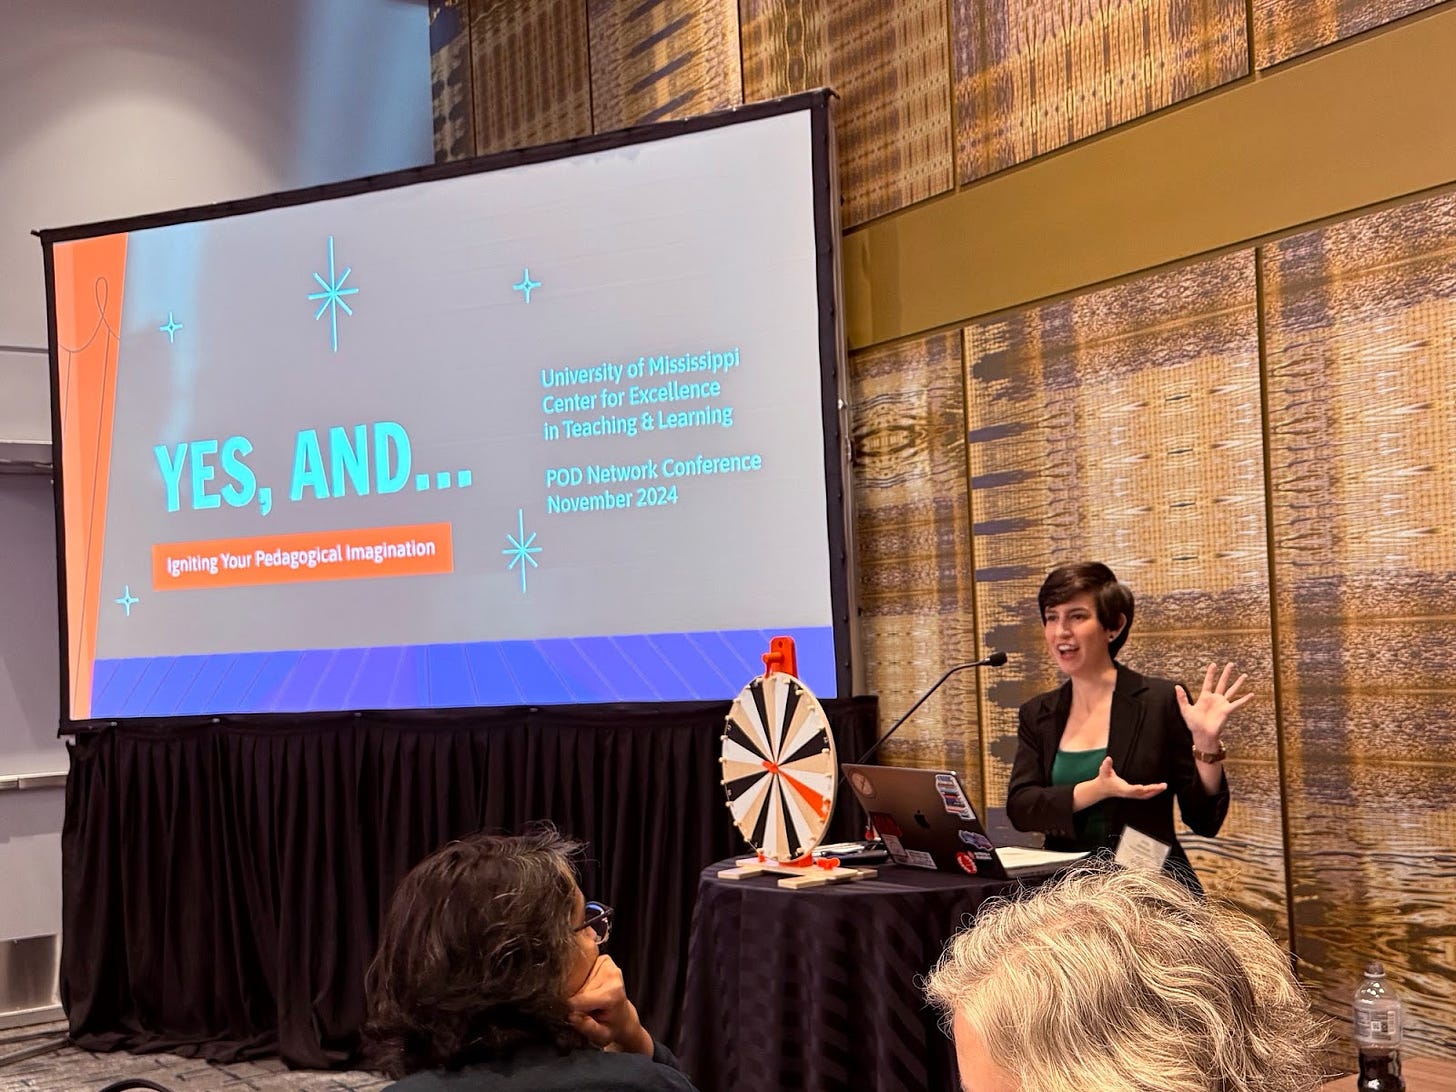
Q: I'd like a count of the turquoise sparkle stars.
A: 5